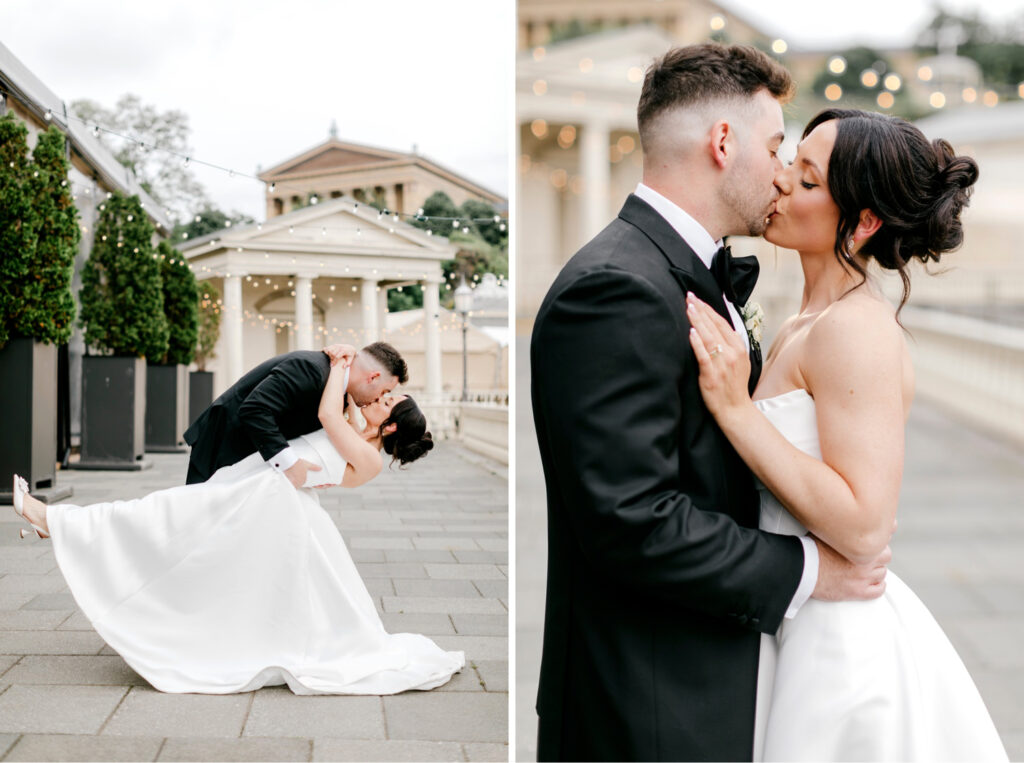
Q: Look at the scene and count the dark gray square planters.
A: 4